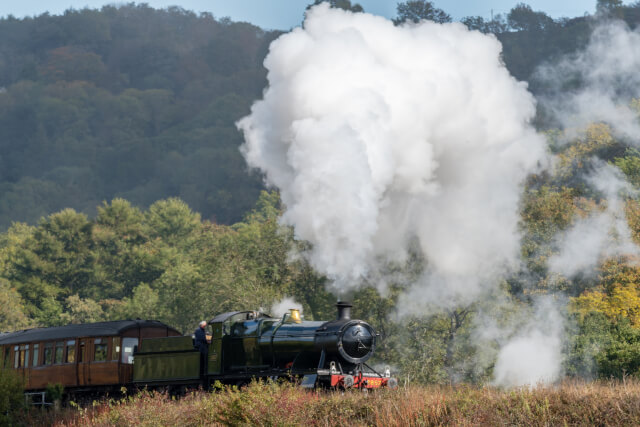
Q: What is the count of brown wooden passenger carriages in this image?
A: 1